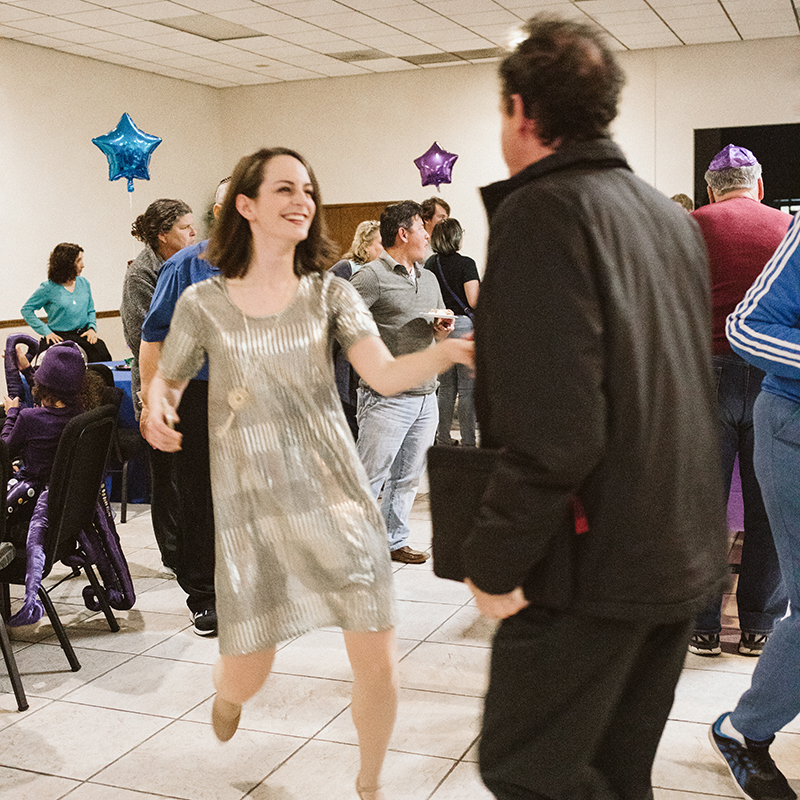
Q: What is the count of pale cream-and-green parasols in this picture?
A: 0